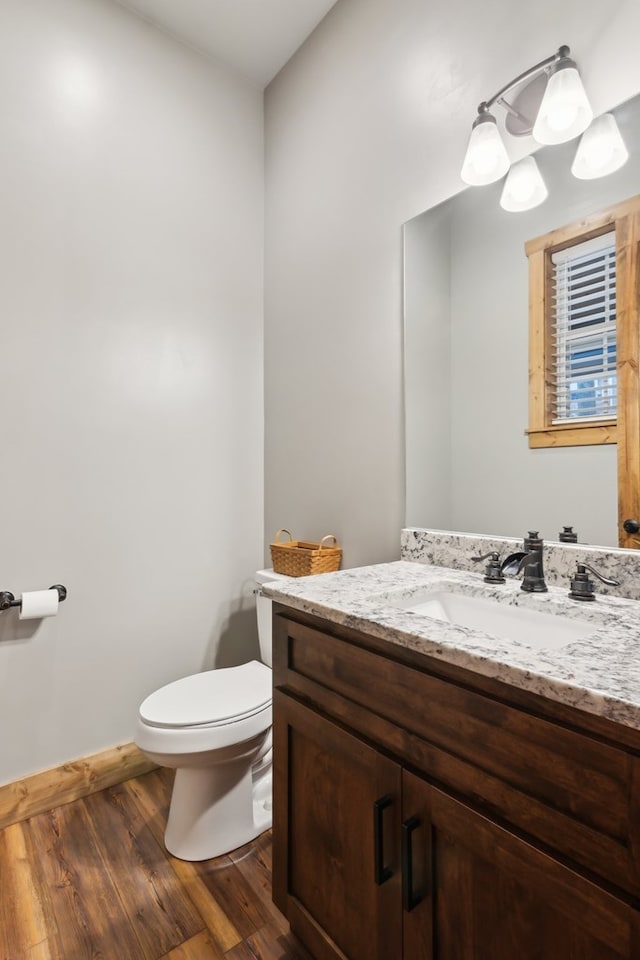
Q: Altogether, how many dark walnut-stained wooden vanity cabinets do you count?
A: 1